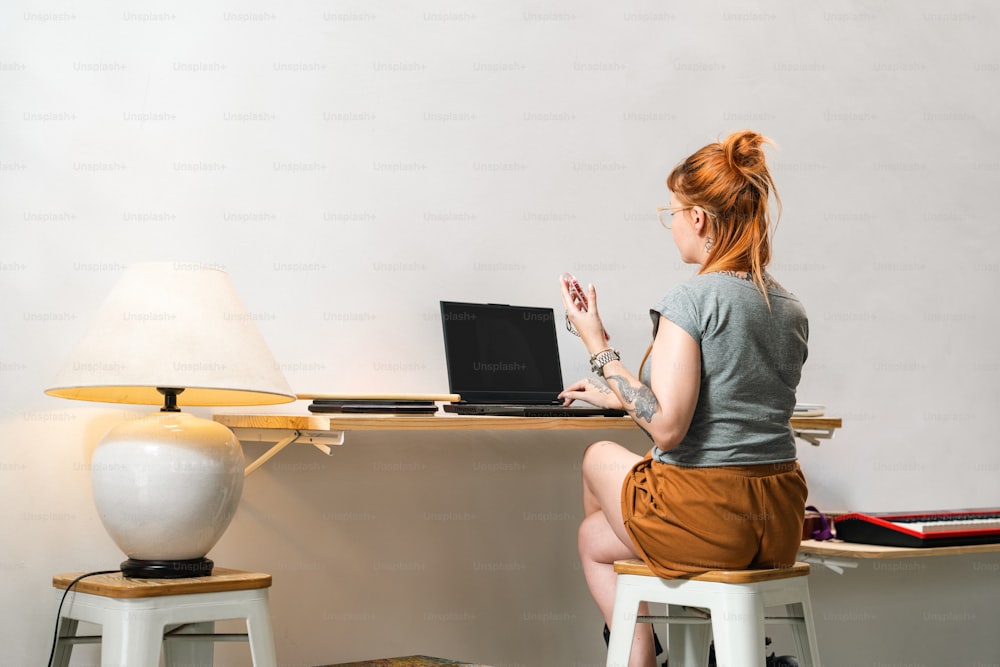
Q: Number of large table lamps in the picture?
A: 1